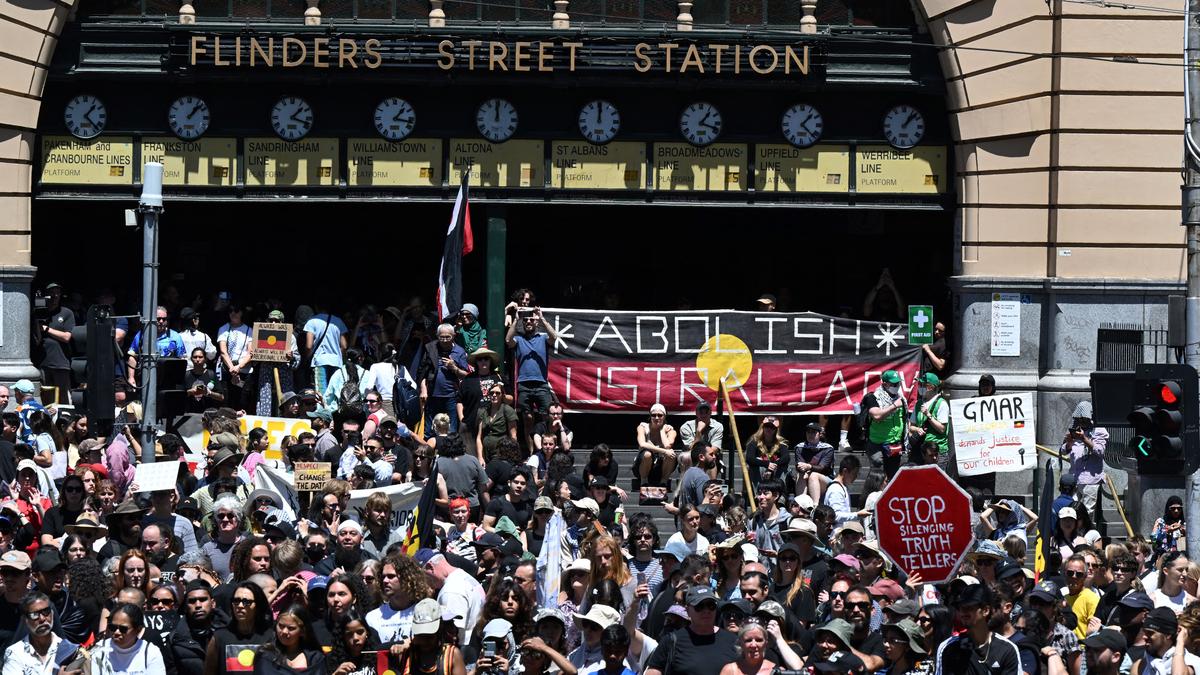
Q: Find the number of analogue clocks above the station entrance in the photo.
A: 9